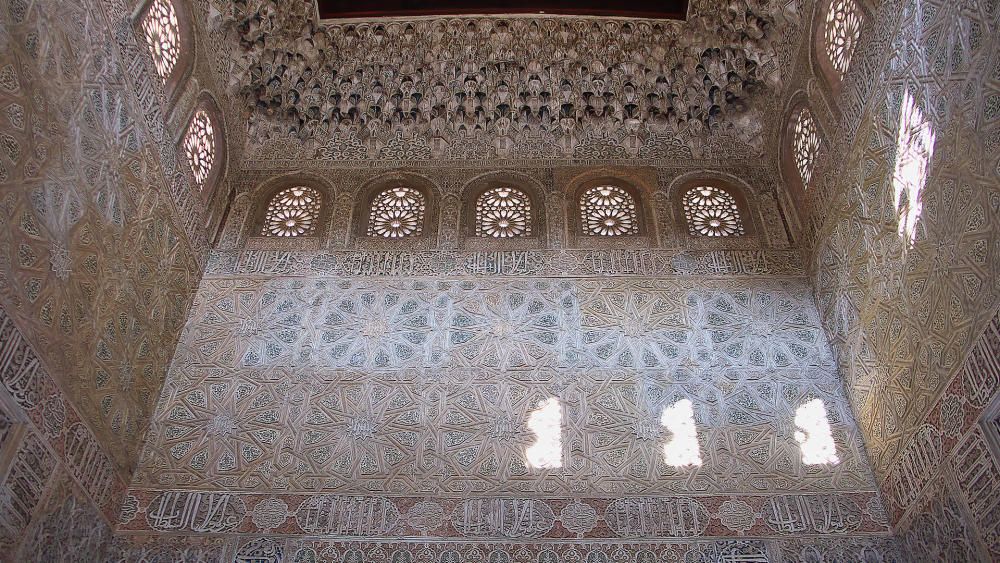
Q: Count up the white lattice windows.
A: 9